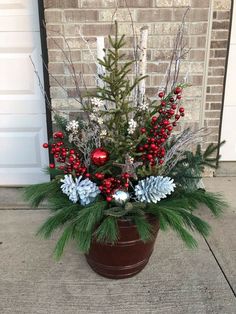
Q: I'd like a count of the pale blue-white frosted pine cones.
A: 2